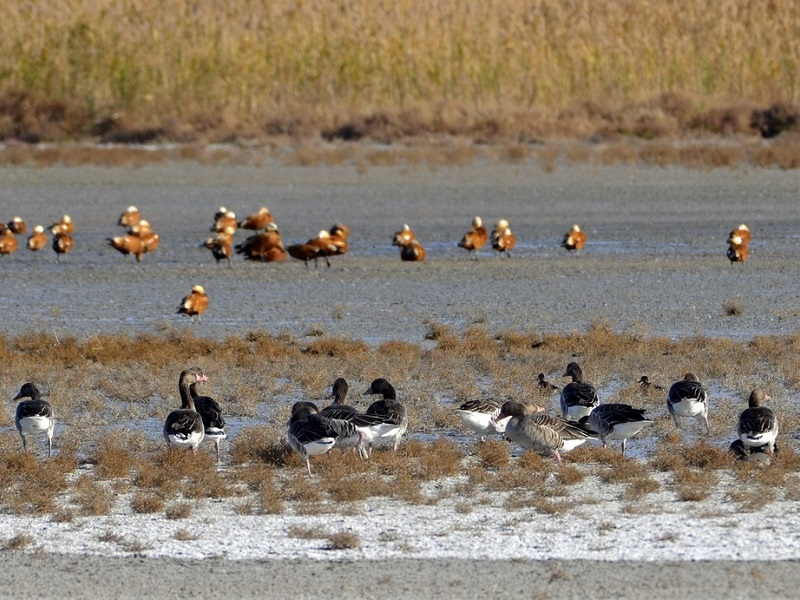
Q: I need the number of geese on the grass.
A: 12